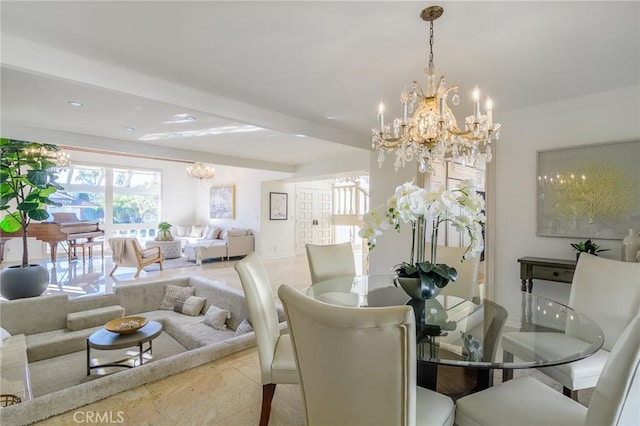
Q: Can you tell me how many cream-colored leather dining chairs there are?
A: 6